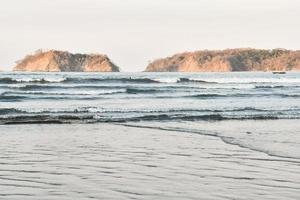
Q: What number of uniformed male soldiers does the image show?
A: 0